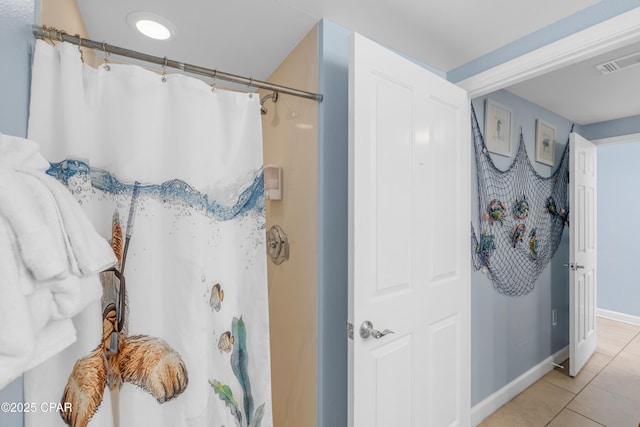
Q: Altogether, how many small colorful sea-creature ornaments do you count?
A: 6